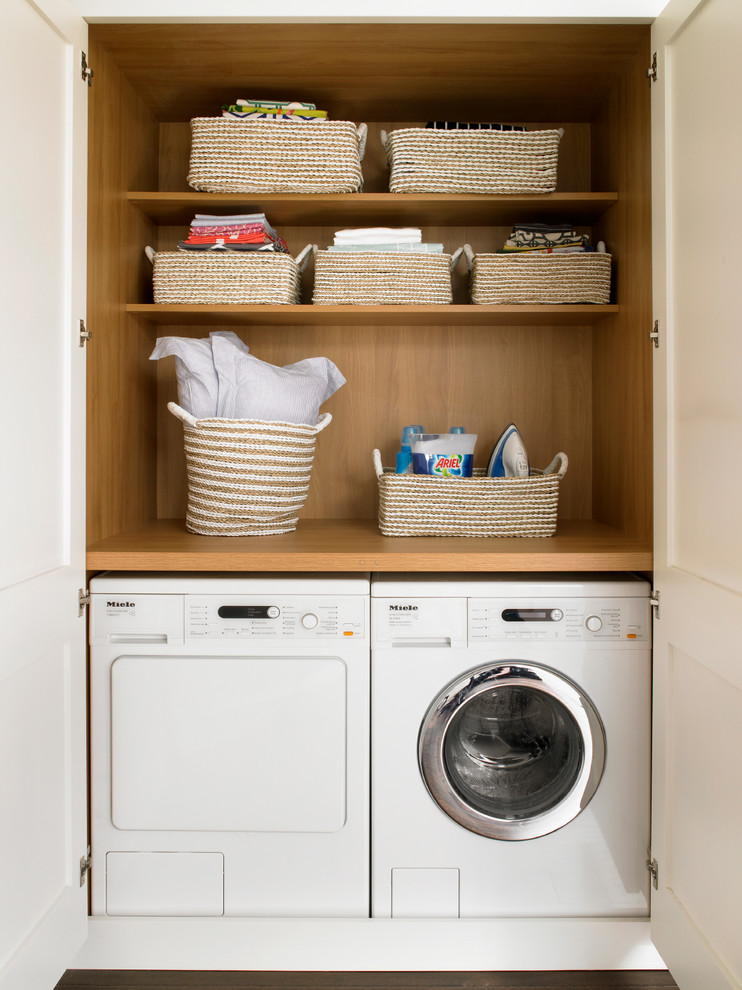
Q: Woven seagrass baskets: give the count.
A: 7